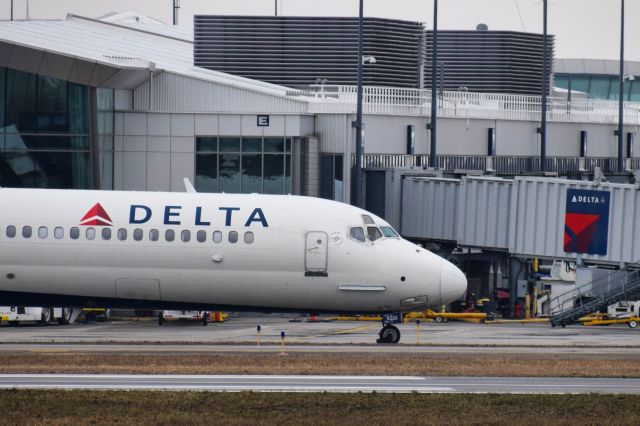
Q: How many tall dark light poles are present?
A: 4